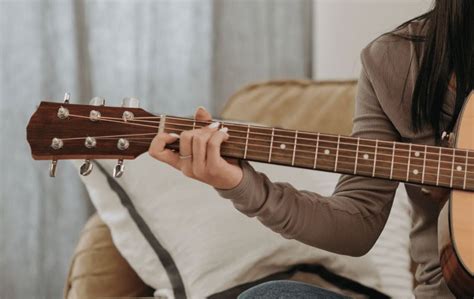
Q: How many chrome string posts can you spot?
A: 6